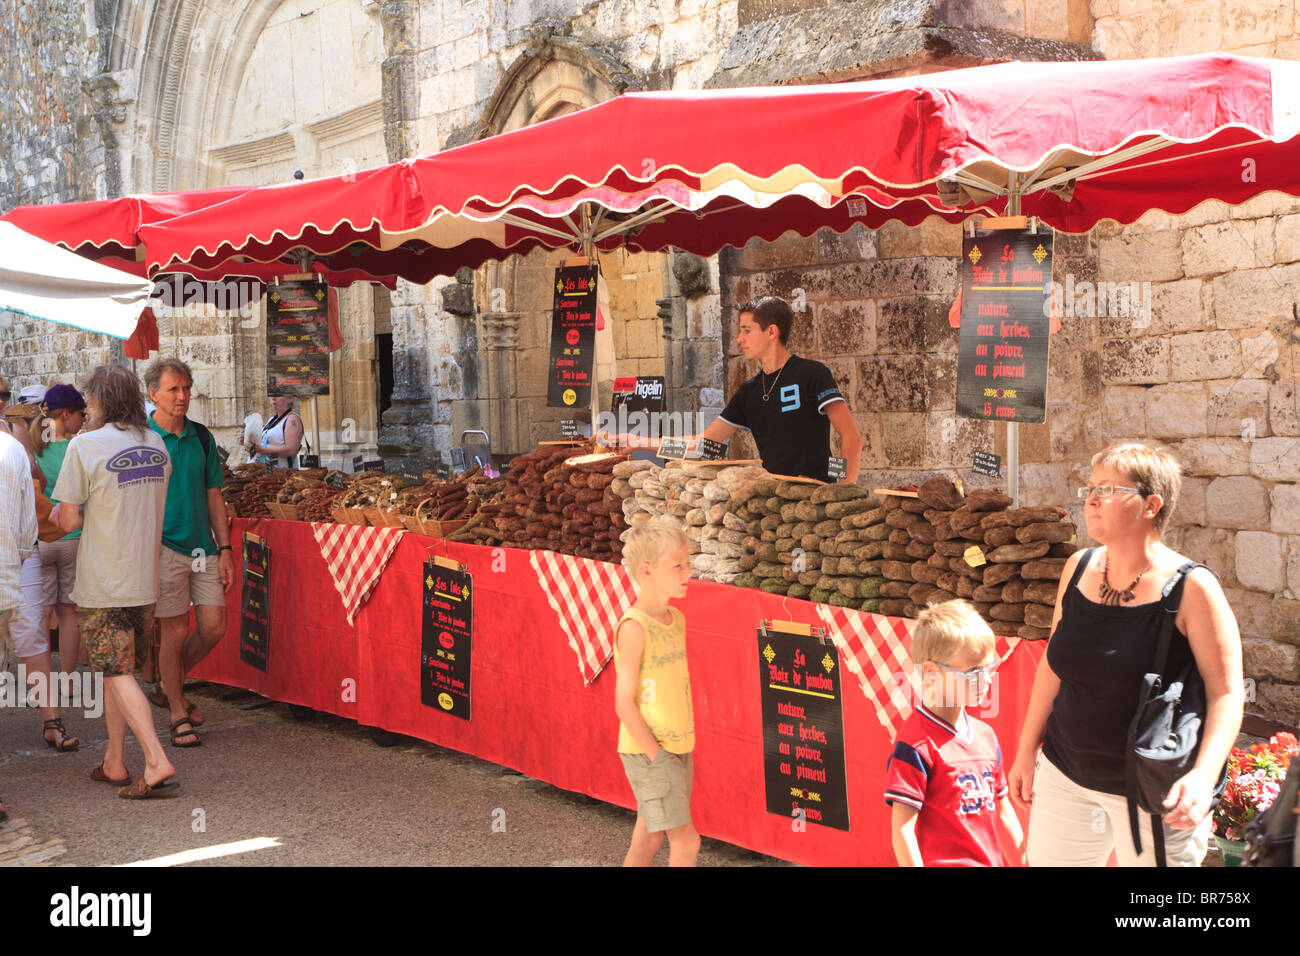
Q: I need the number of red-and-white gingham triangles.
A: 3